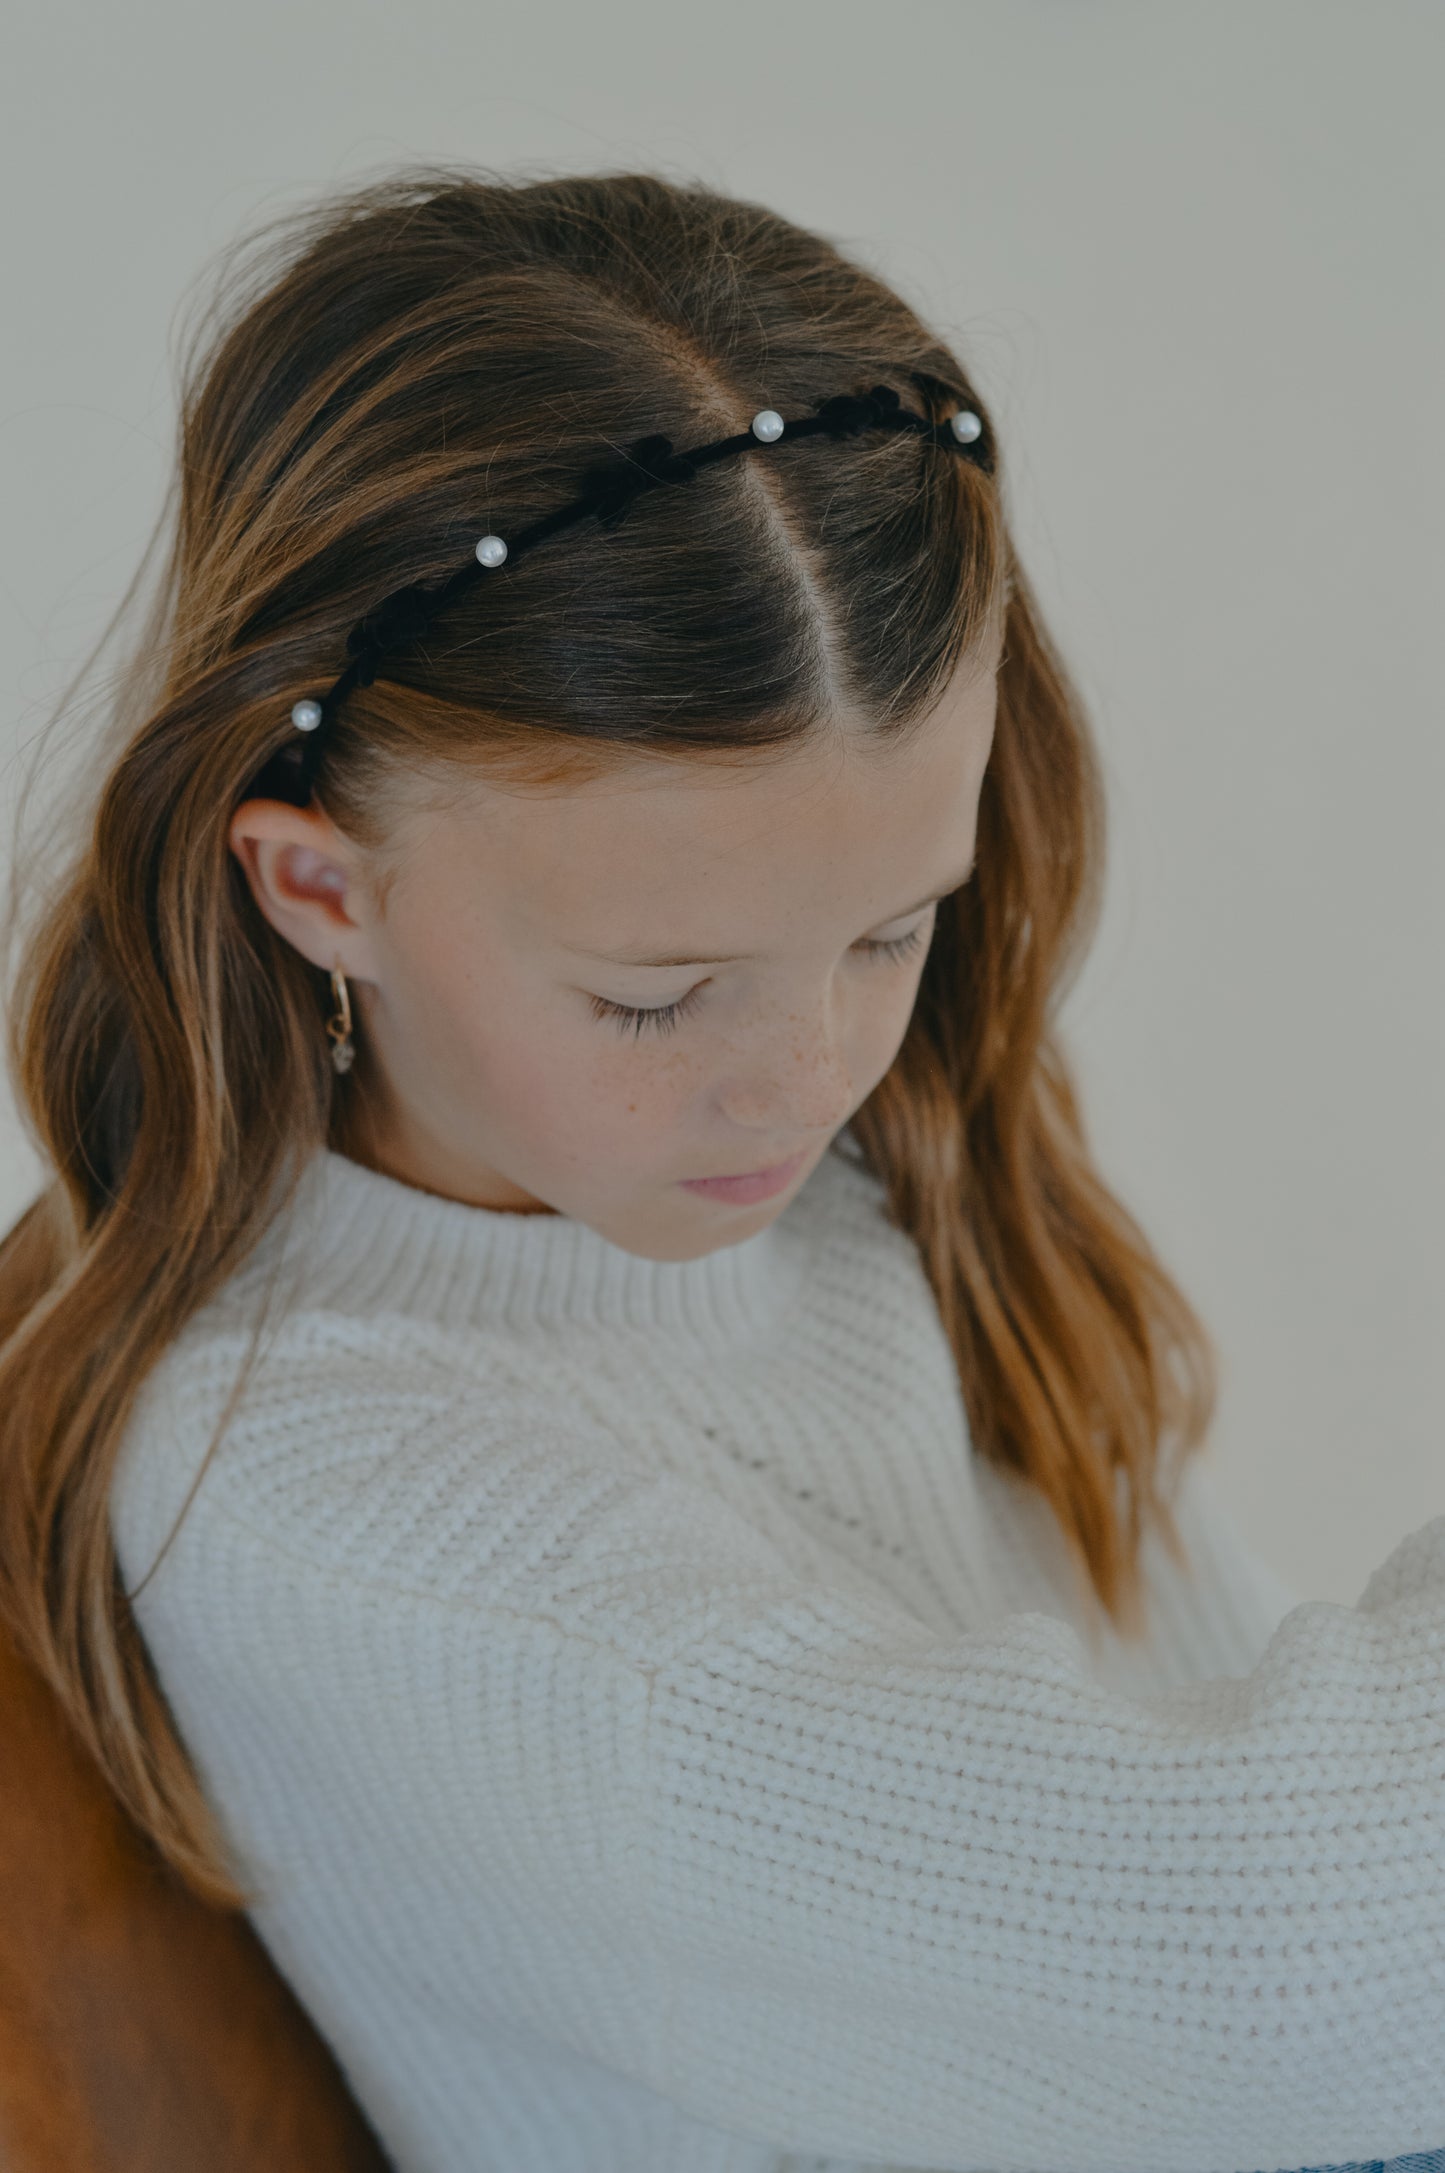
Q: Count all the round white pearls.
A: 4